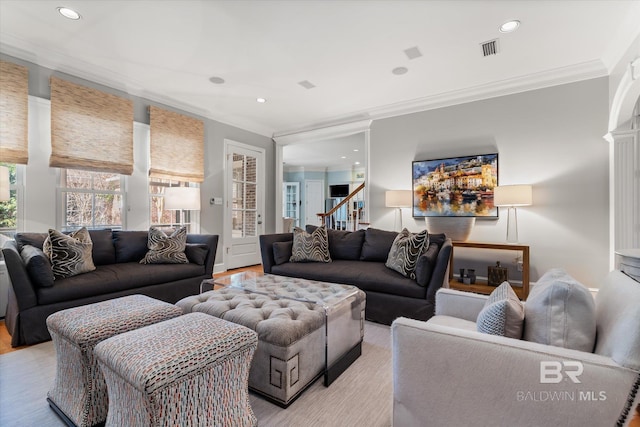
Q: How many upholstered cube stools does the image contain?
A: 2